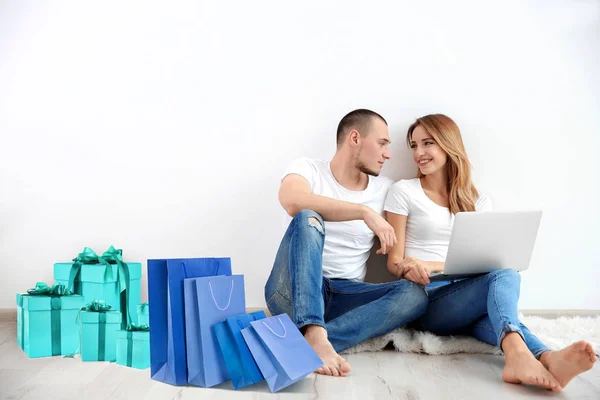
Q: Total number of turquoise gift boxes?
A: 5